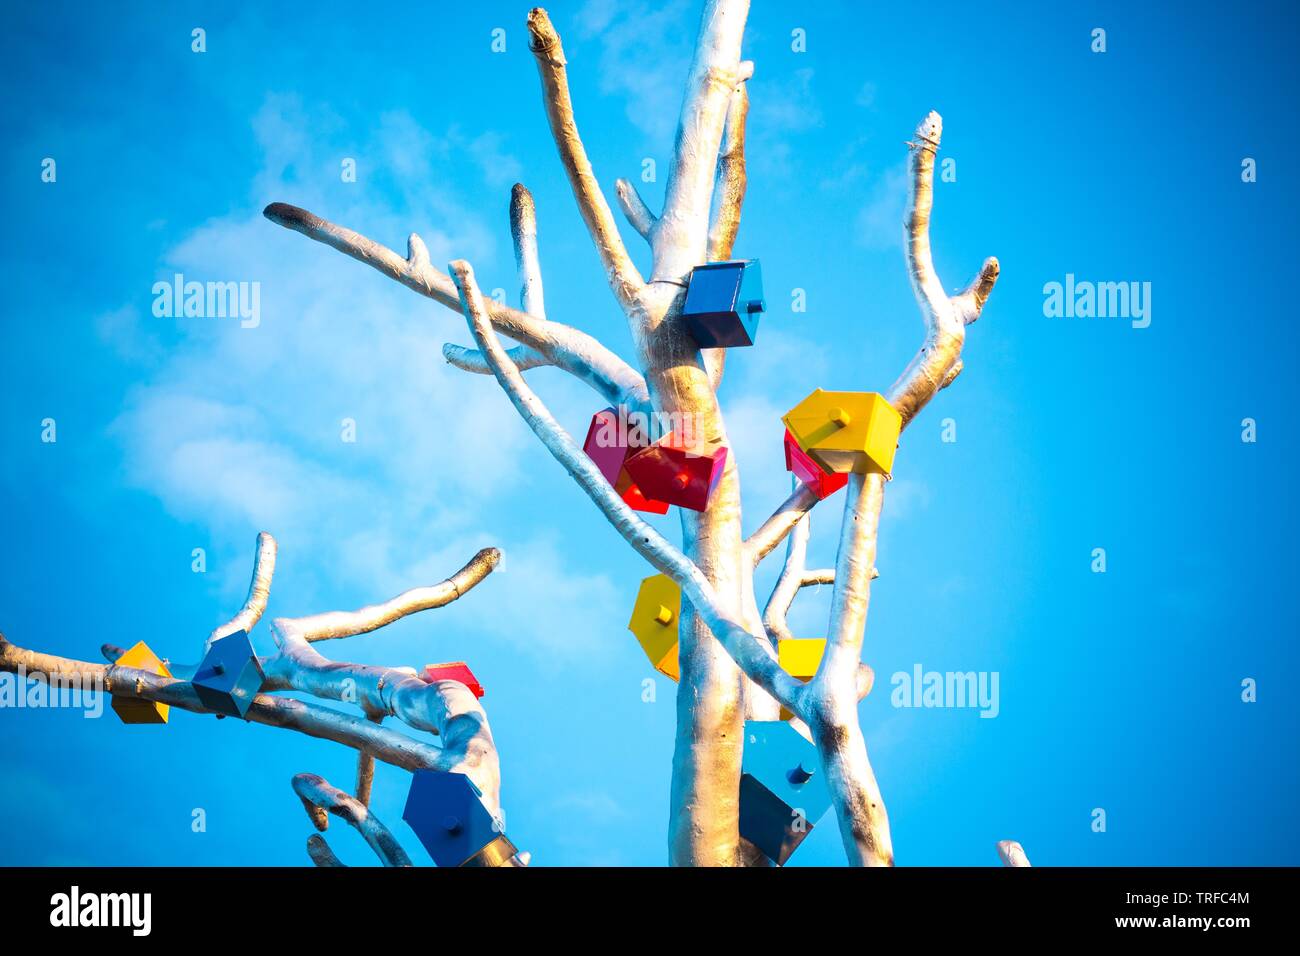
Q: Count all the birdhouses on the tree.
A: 12